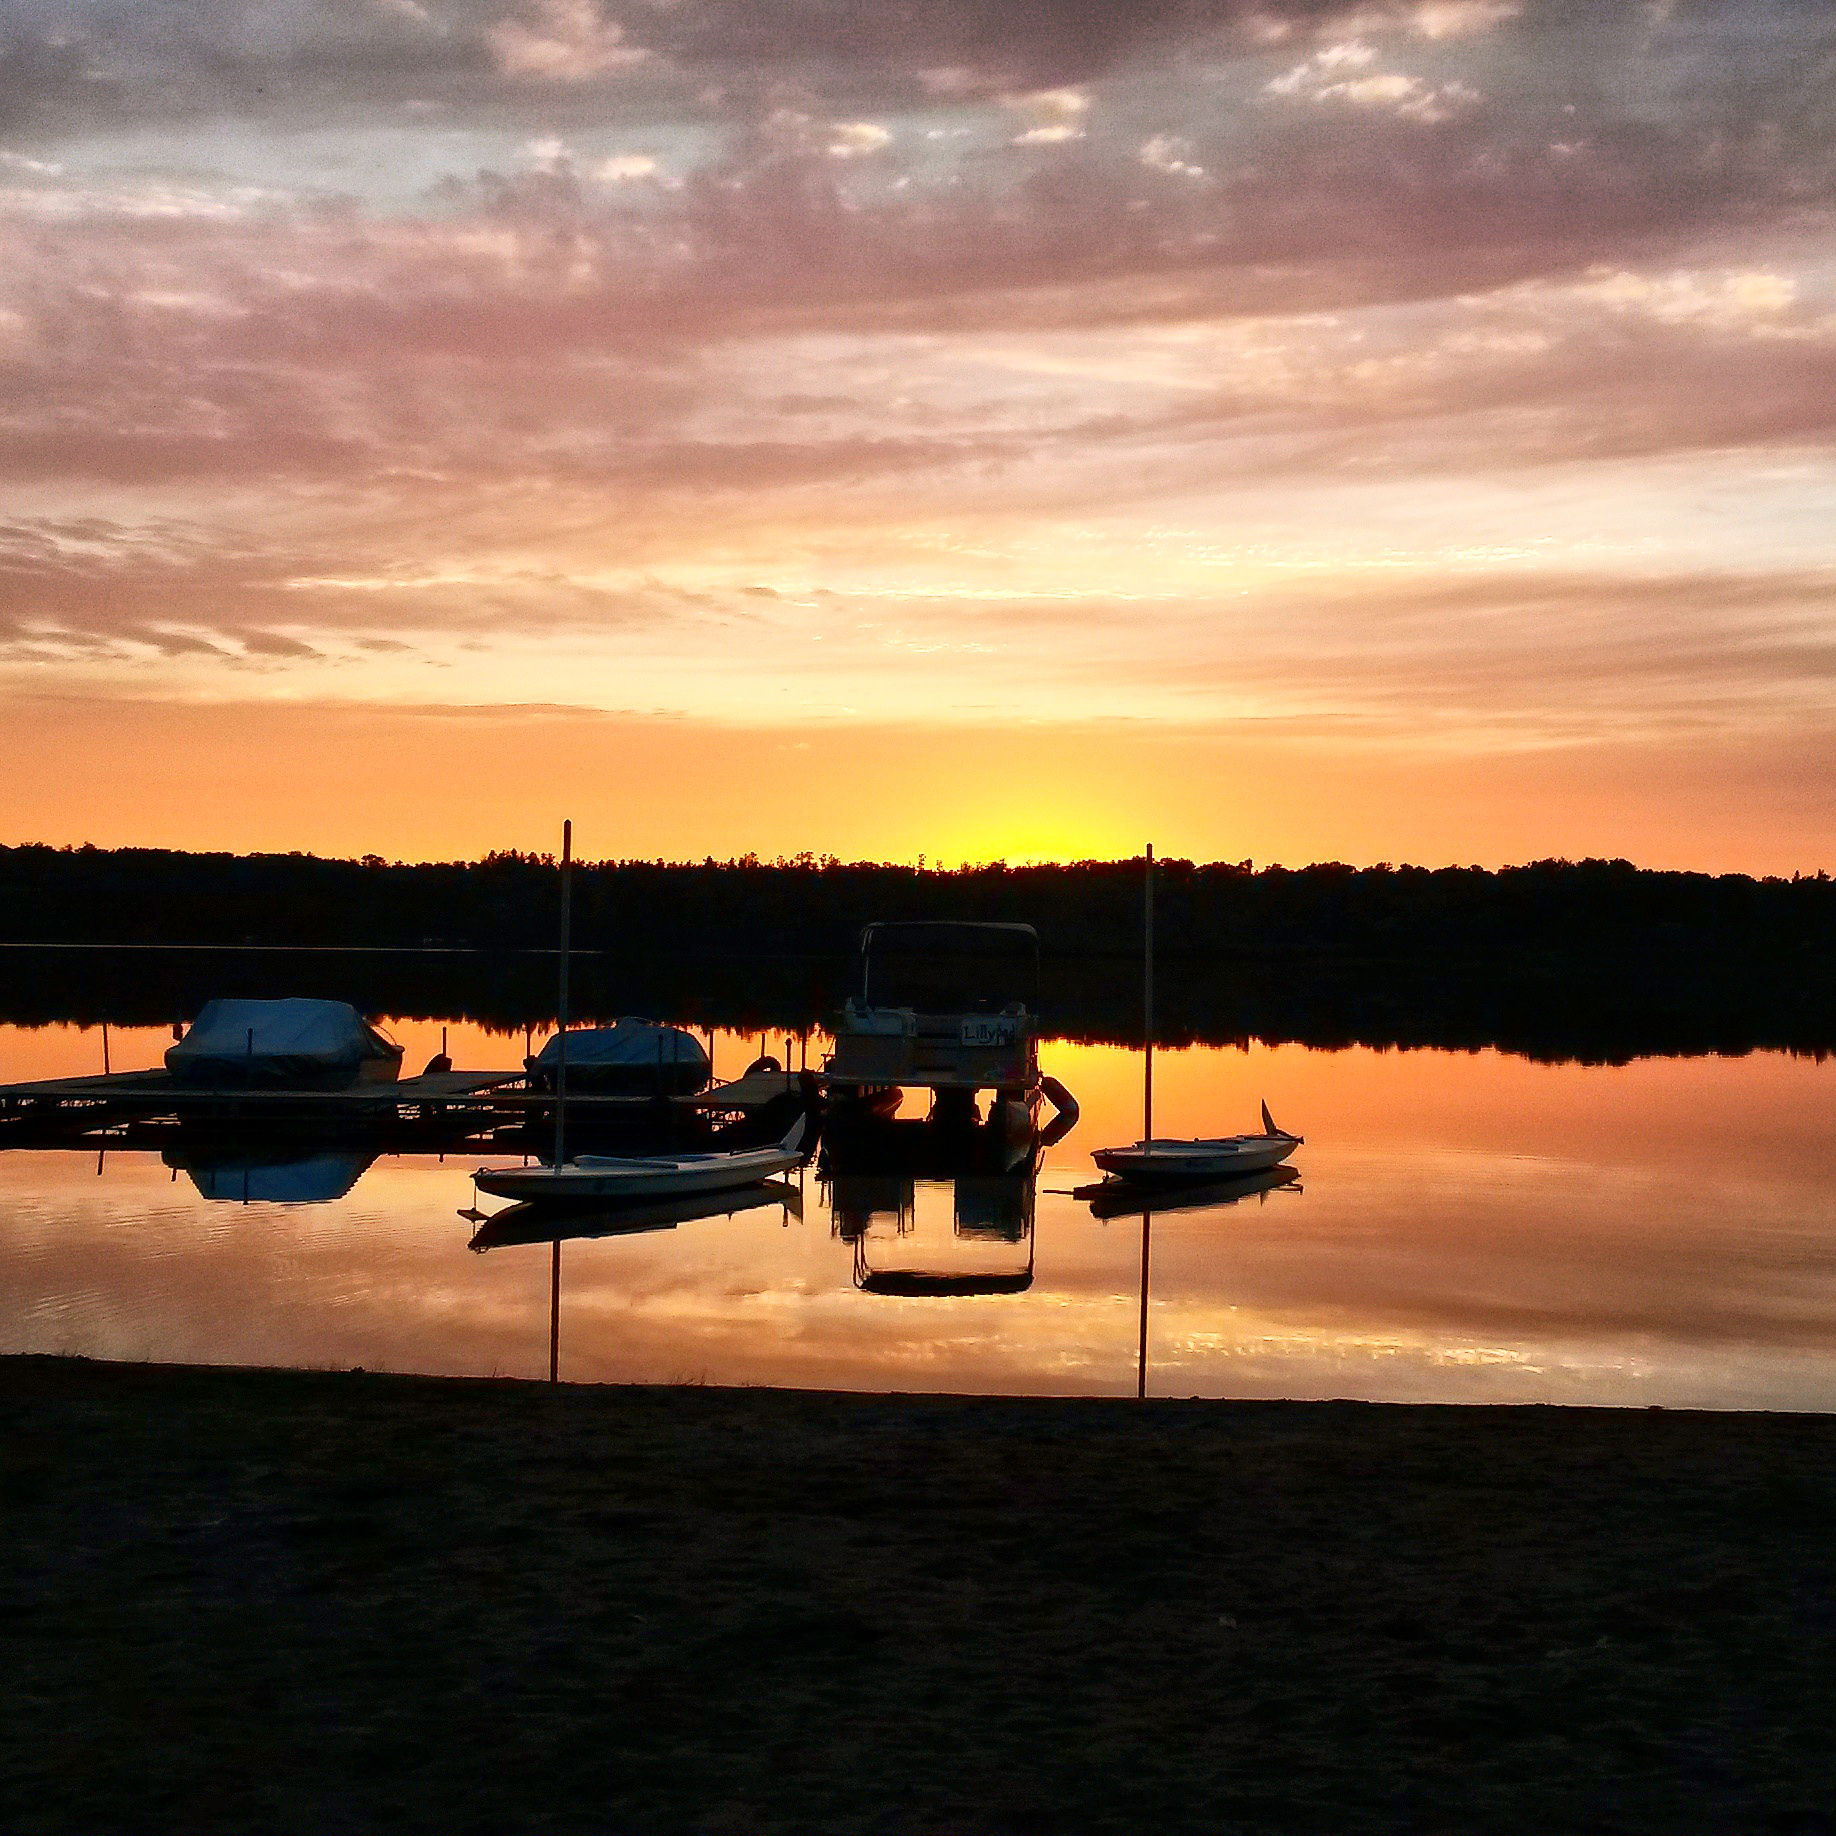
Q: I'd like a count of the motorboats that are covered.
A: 2